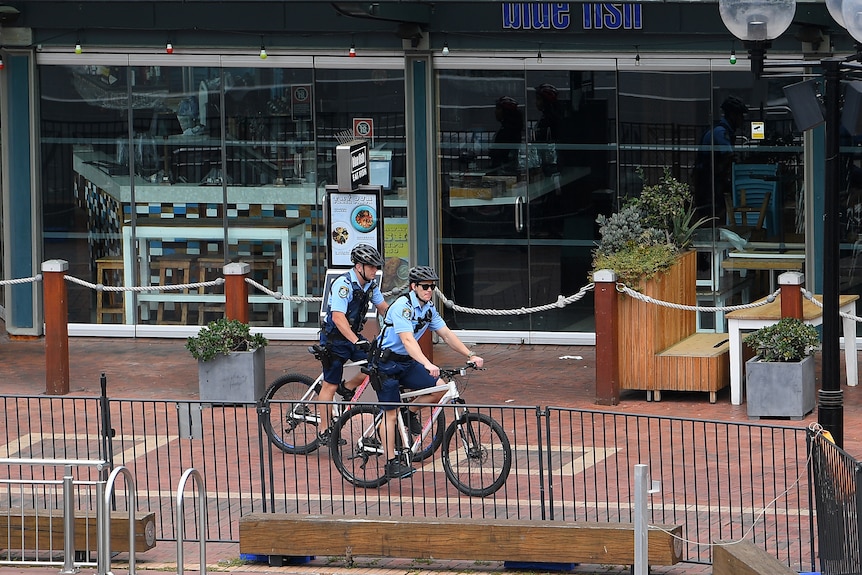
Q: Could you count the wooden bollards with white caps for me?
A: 4